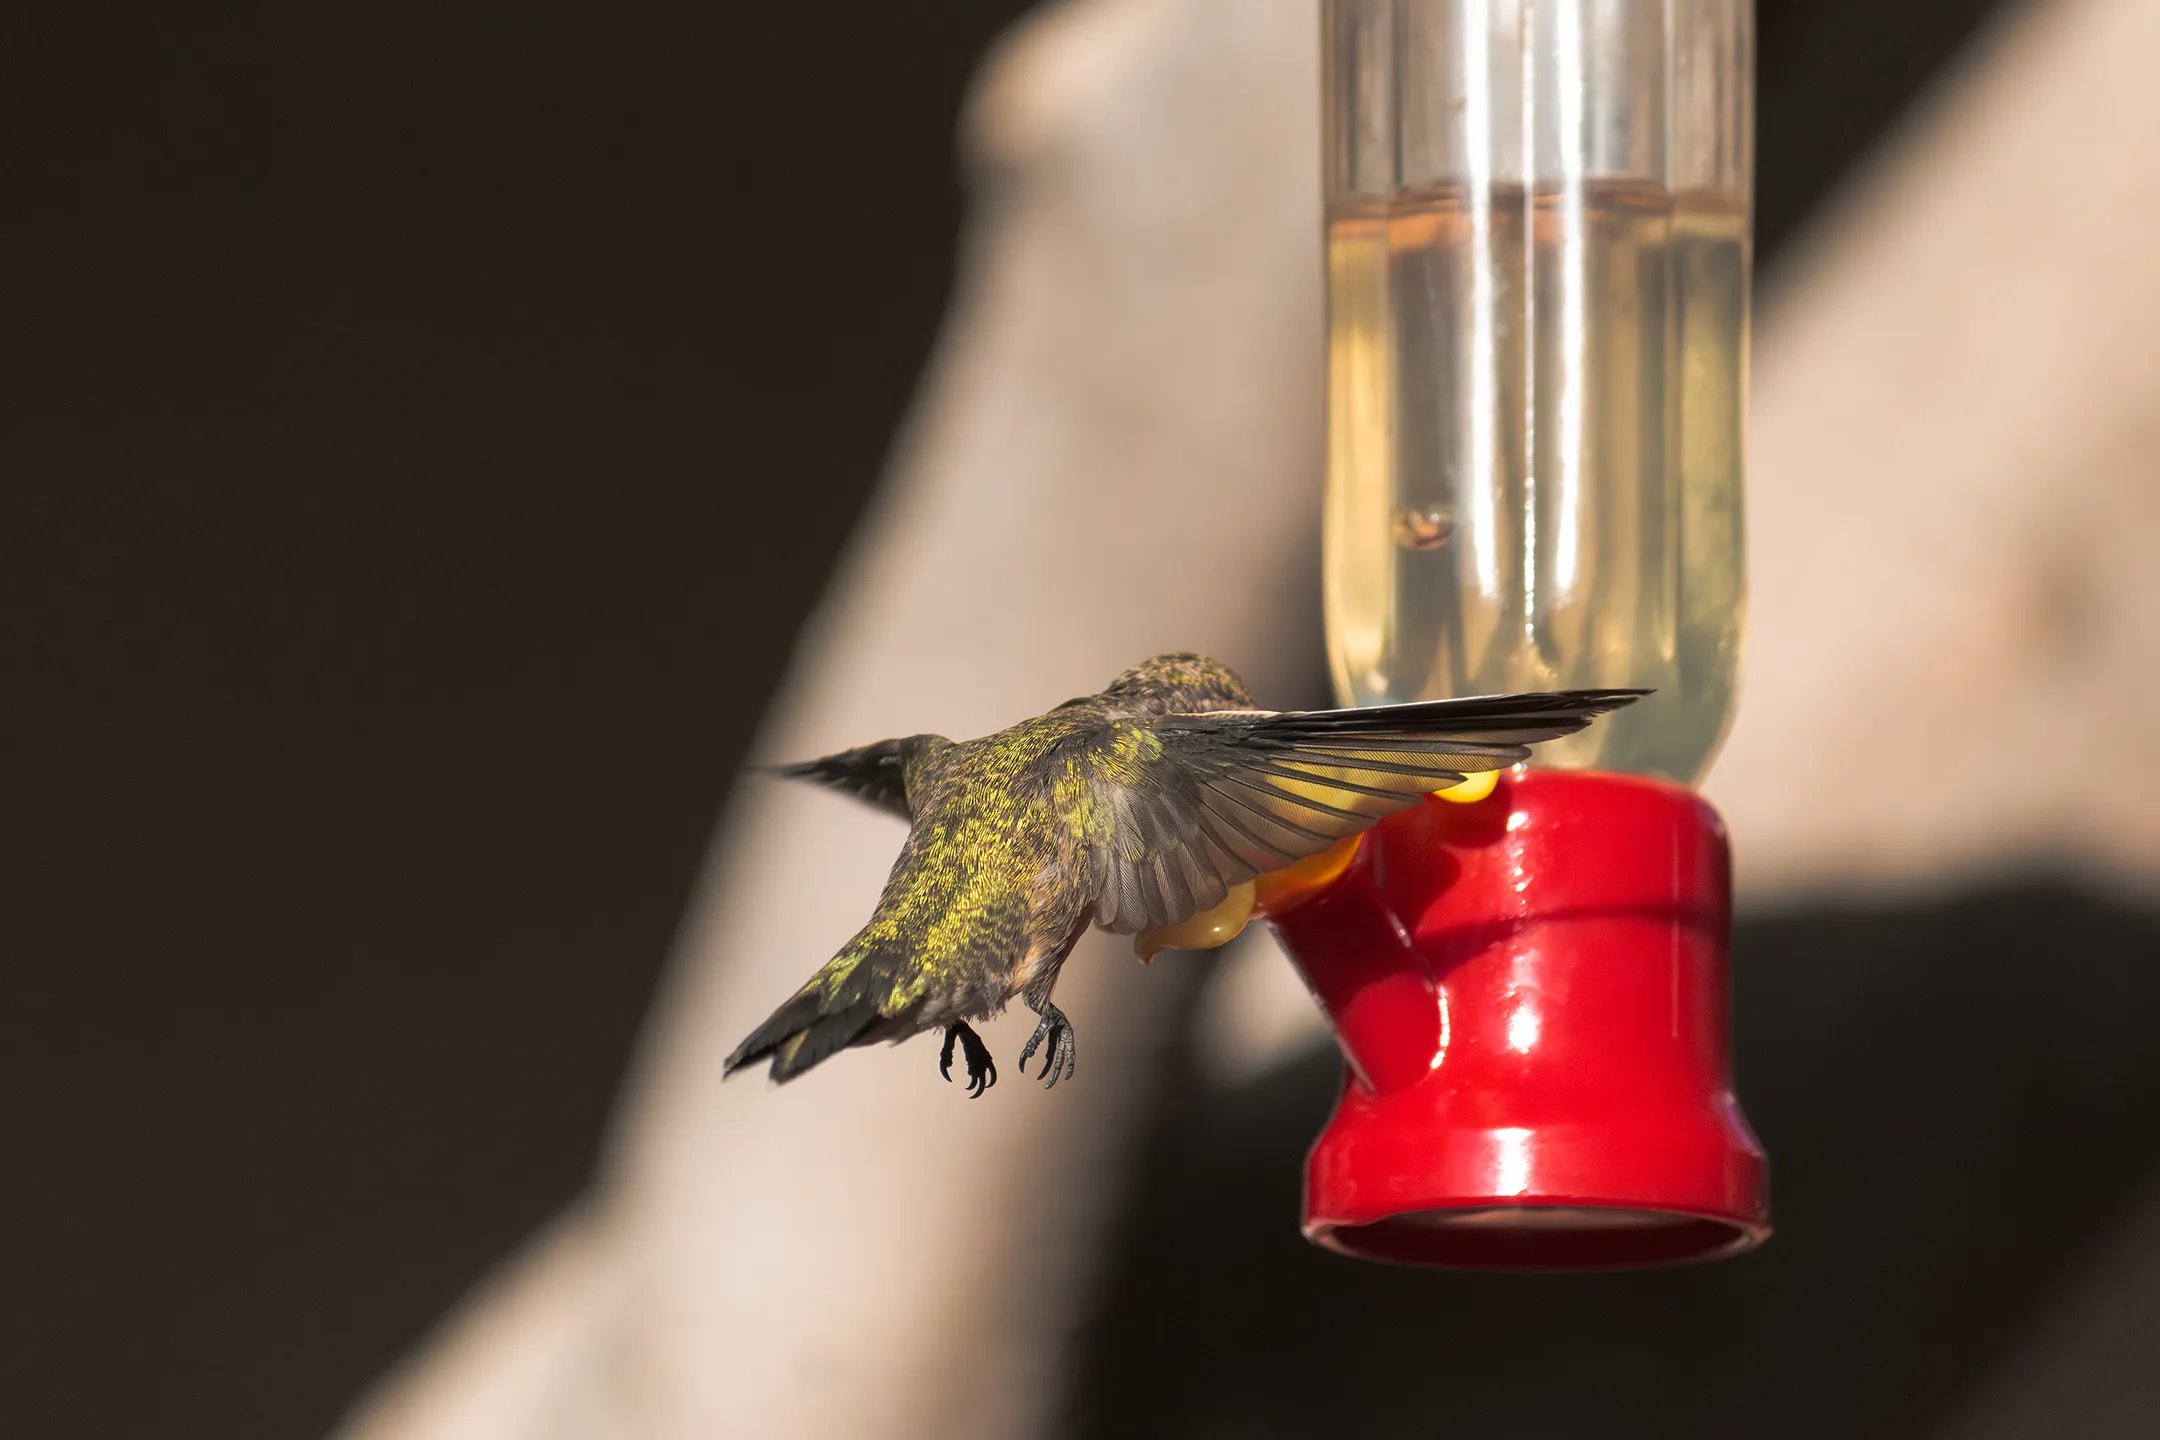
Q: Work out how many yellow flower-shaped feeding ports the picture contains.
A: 1